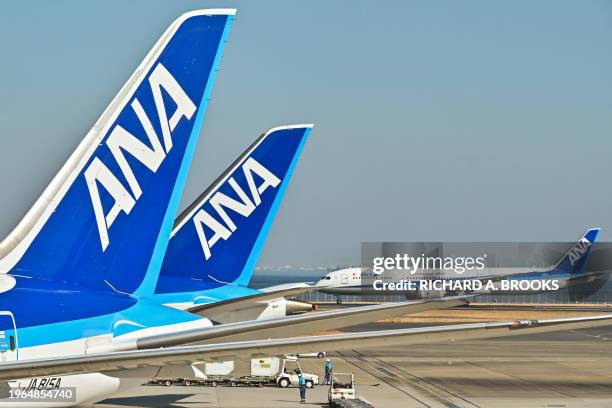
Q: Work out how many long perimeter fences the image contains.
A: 1